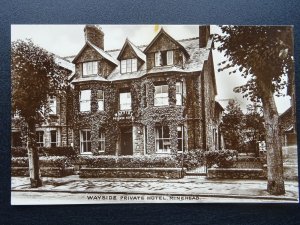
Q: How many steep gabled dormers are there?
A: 3